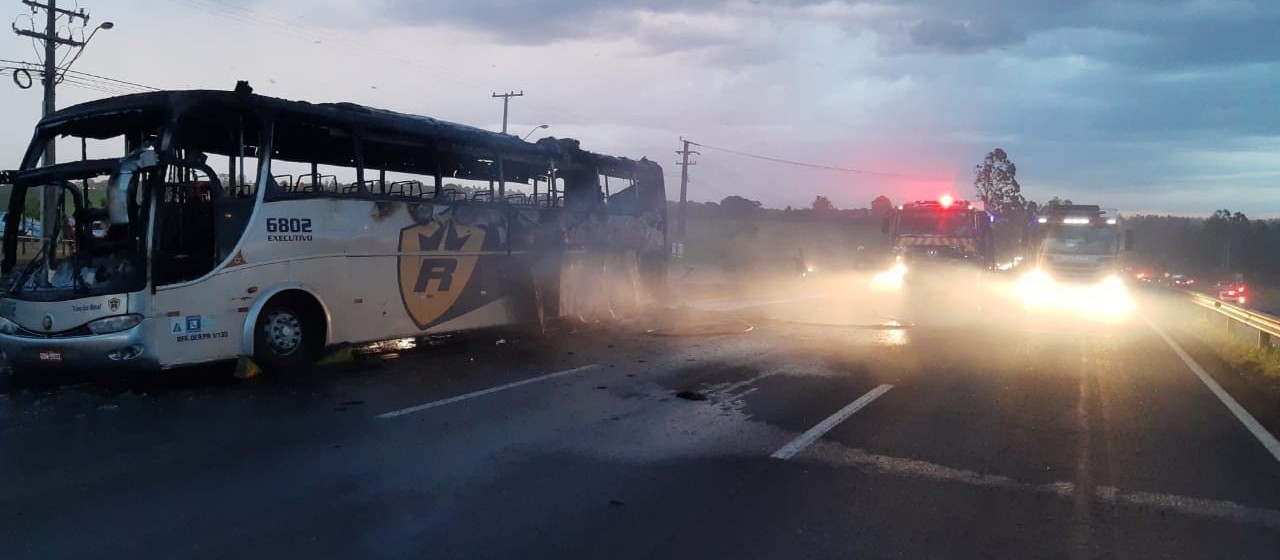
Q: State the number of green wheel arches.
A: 0